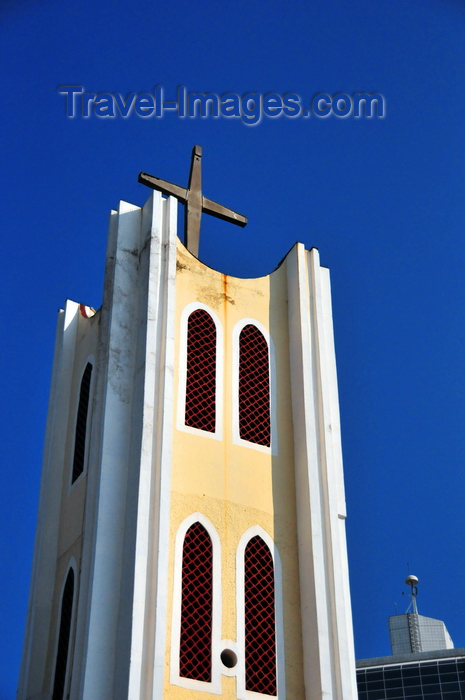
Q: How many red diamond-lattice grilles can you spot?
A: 4